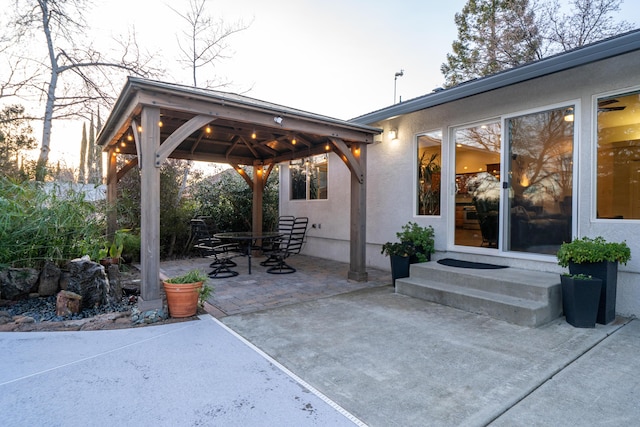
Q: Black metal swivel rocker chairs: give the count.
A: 4